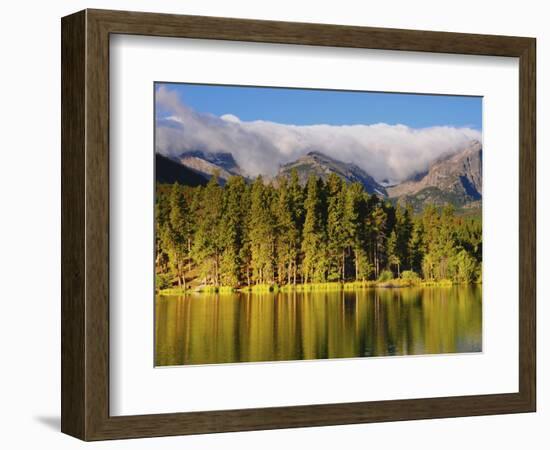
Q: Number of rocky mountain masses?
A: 3